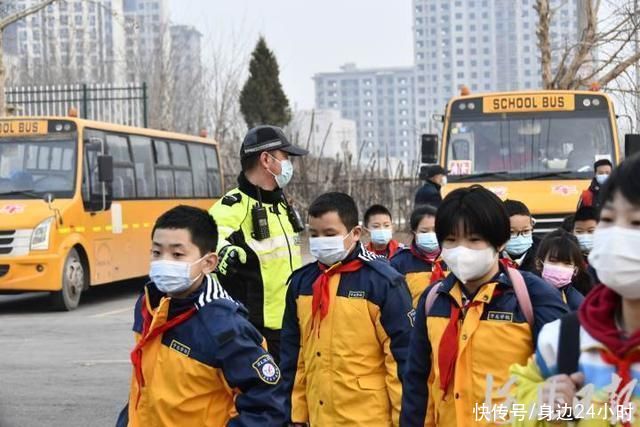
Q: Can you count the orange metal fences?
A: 0